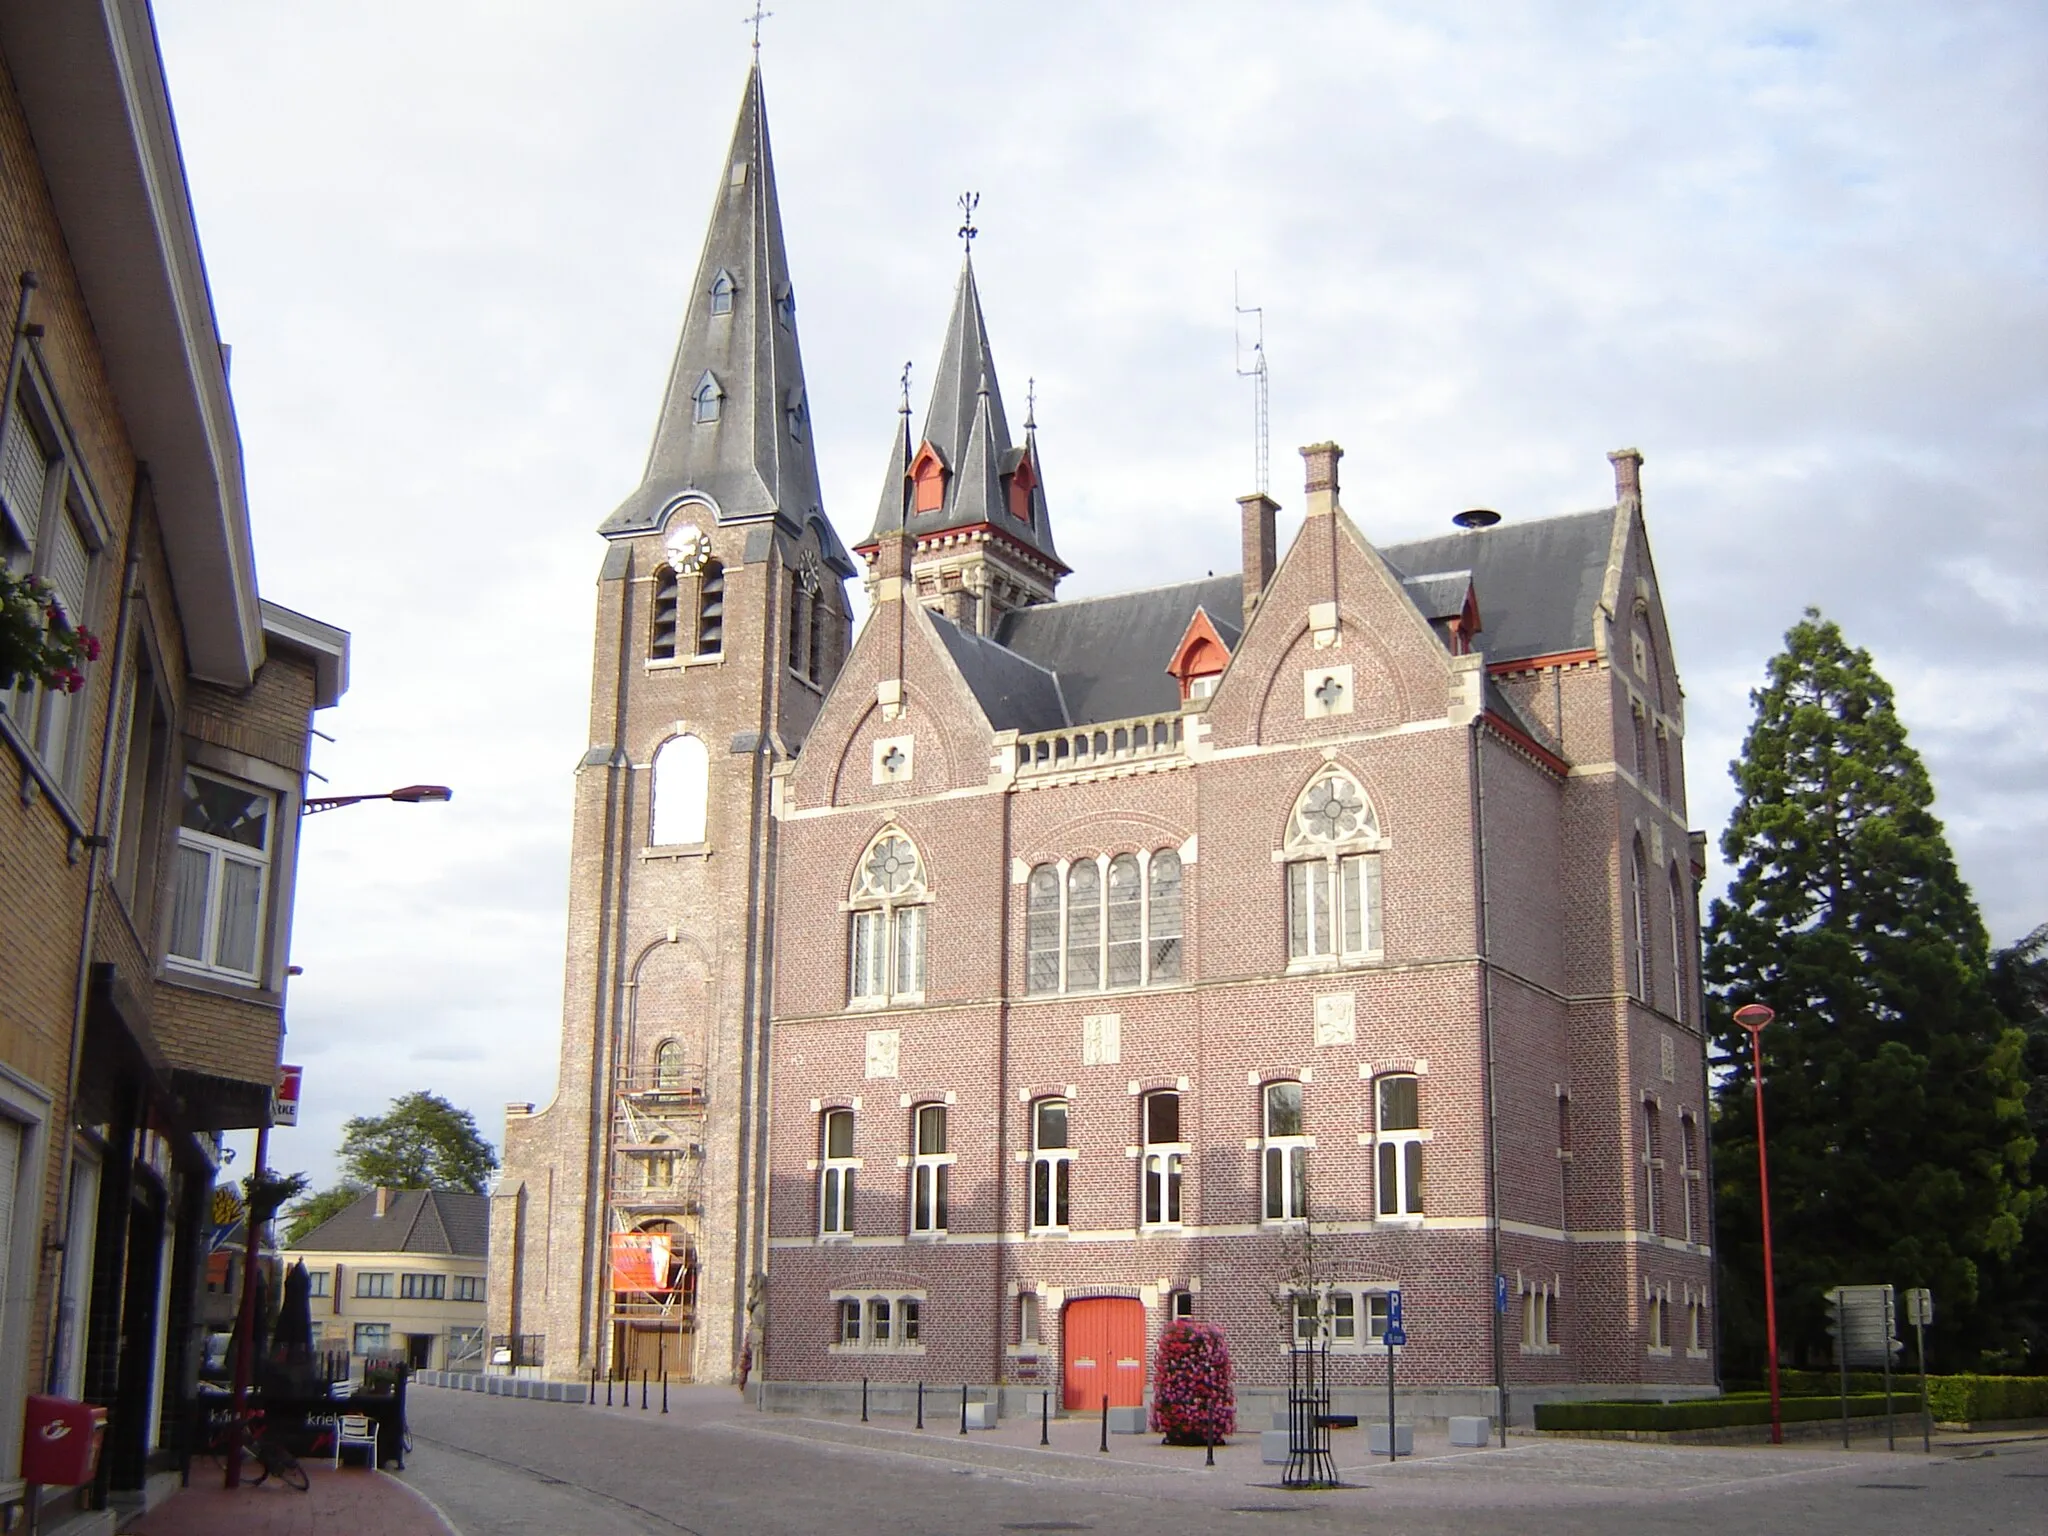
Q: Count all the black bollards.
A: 11